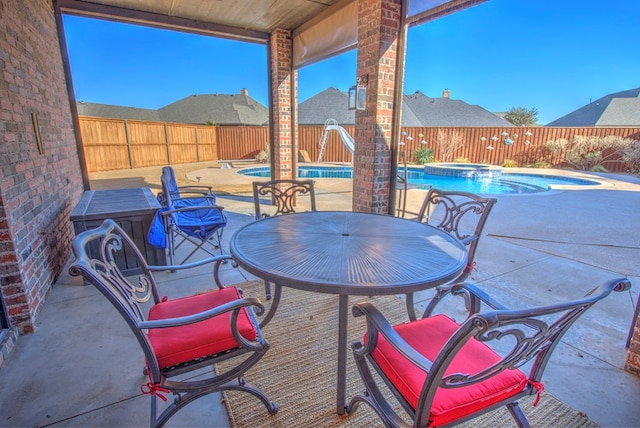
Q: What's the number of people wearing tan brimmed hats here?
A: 0